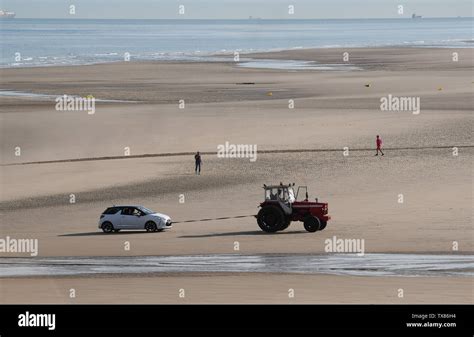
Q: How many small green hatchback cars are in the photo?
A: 0